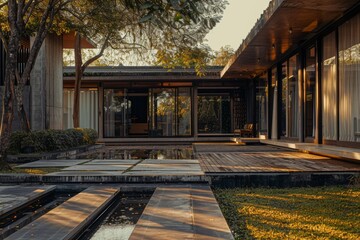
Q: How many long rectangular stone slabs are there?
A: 3